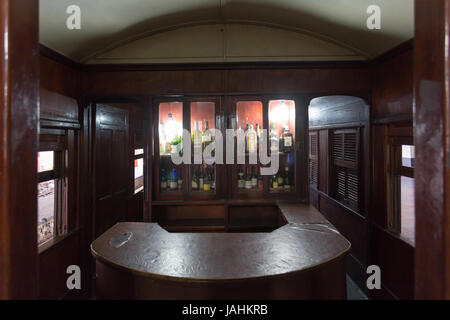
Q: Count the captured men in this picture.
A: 0